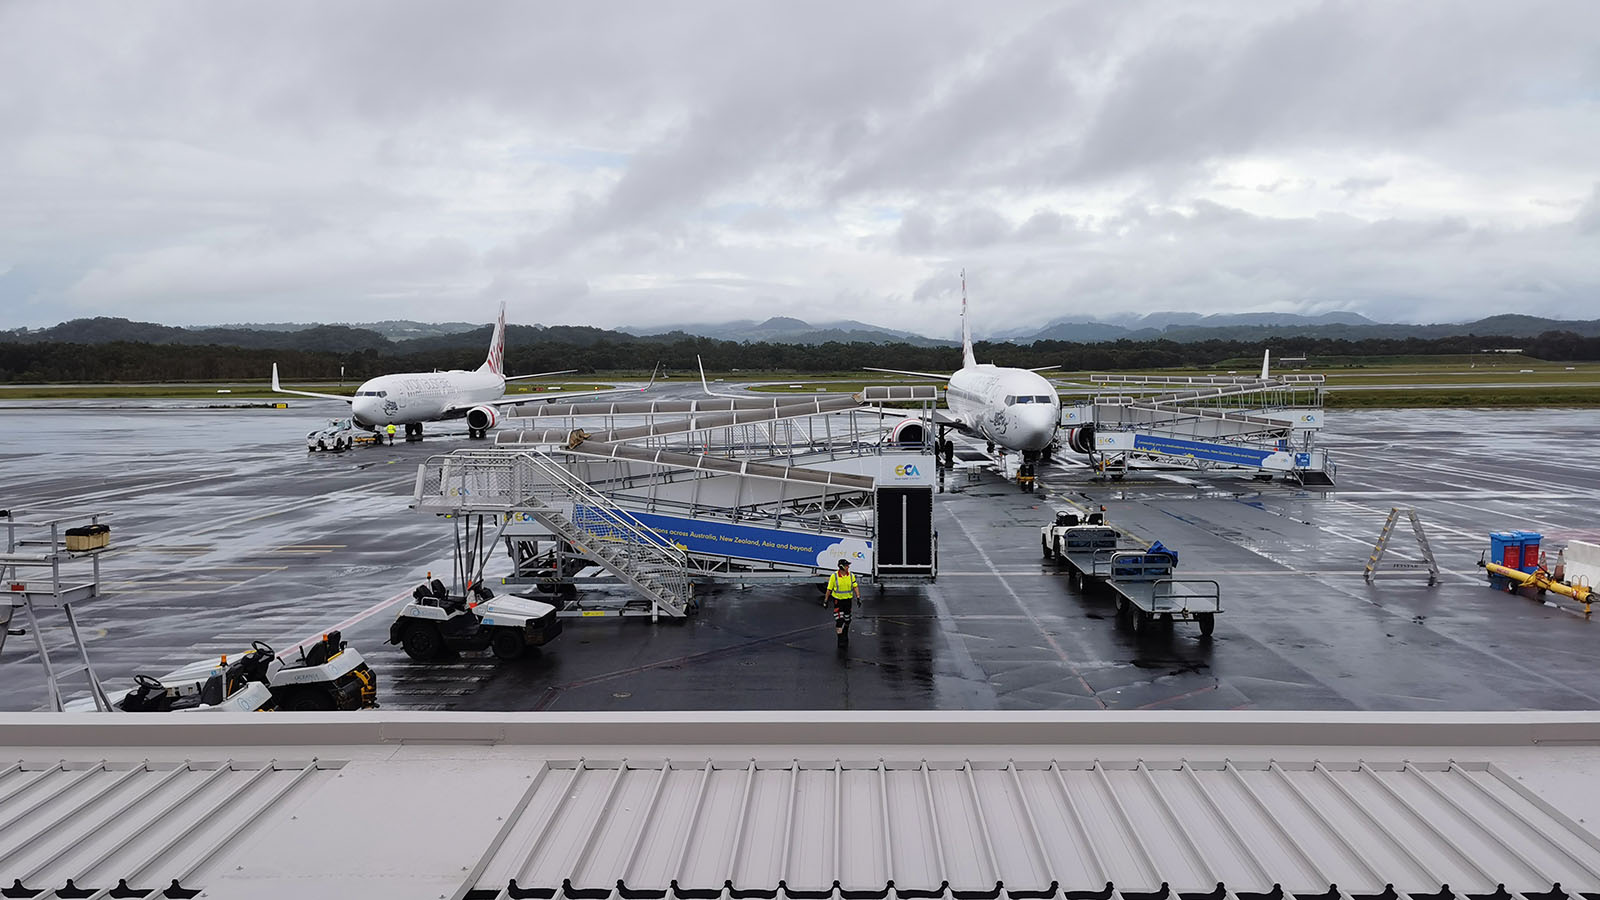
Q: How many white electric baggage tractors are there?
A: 4